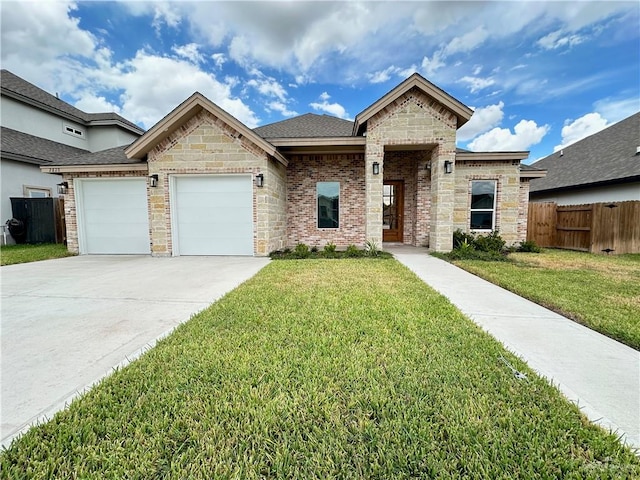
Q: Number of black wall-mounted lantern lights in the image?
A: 5